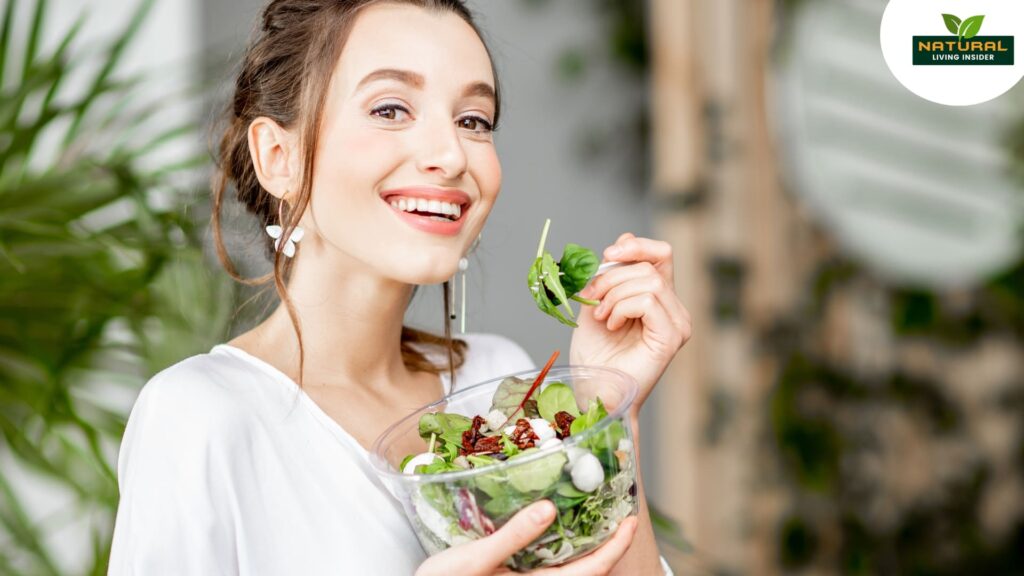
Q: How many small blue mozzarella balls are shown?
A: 0